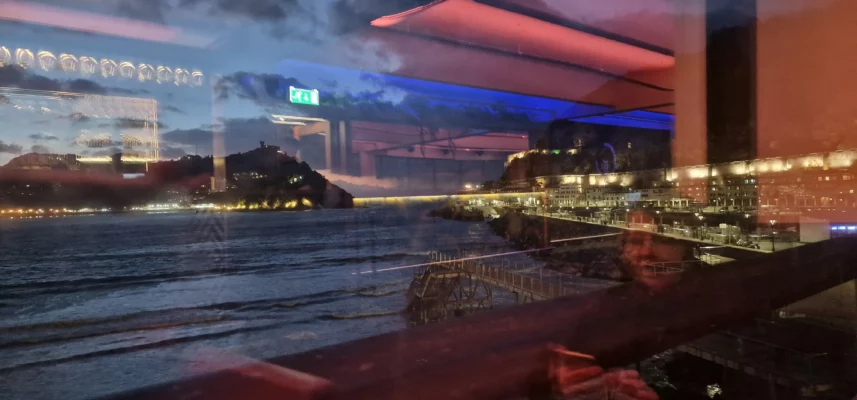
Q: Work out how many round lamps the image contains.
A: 11